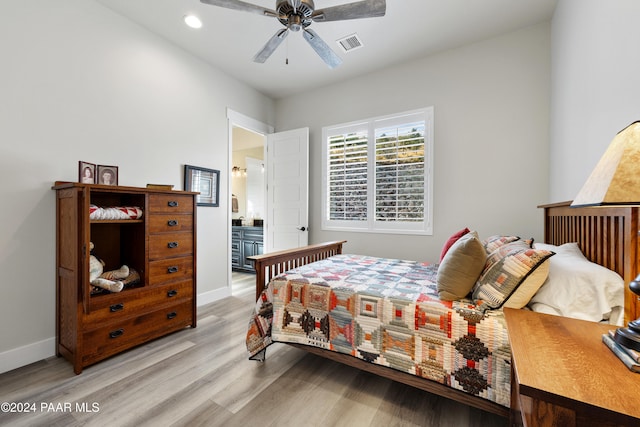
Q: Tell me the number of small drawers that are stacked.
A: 4